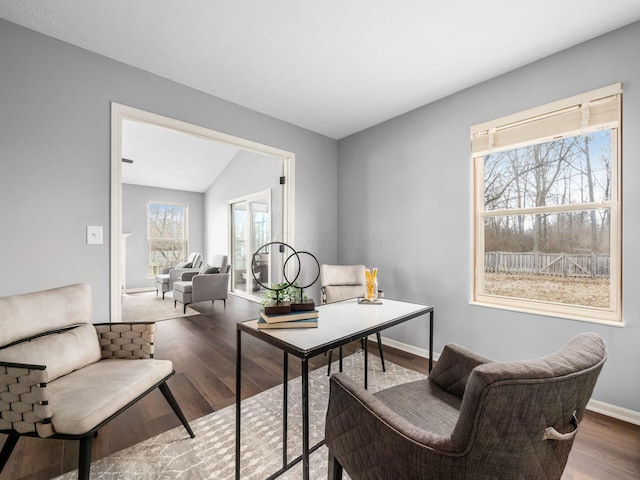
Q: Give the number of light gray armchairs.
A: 2